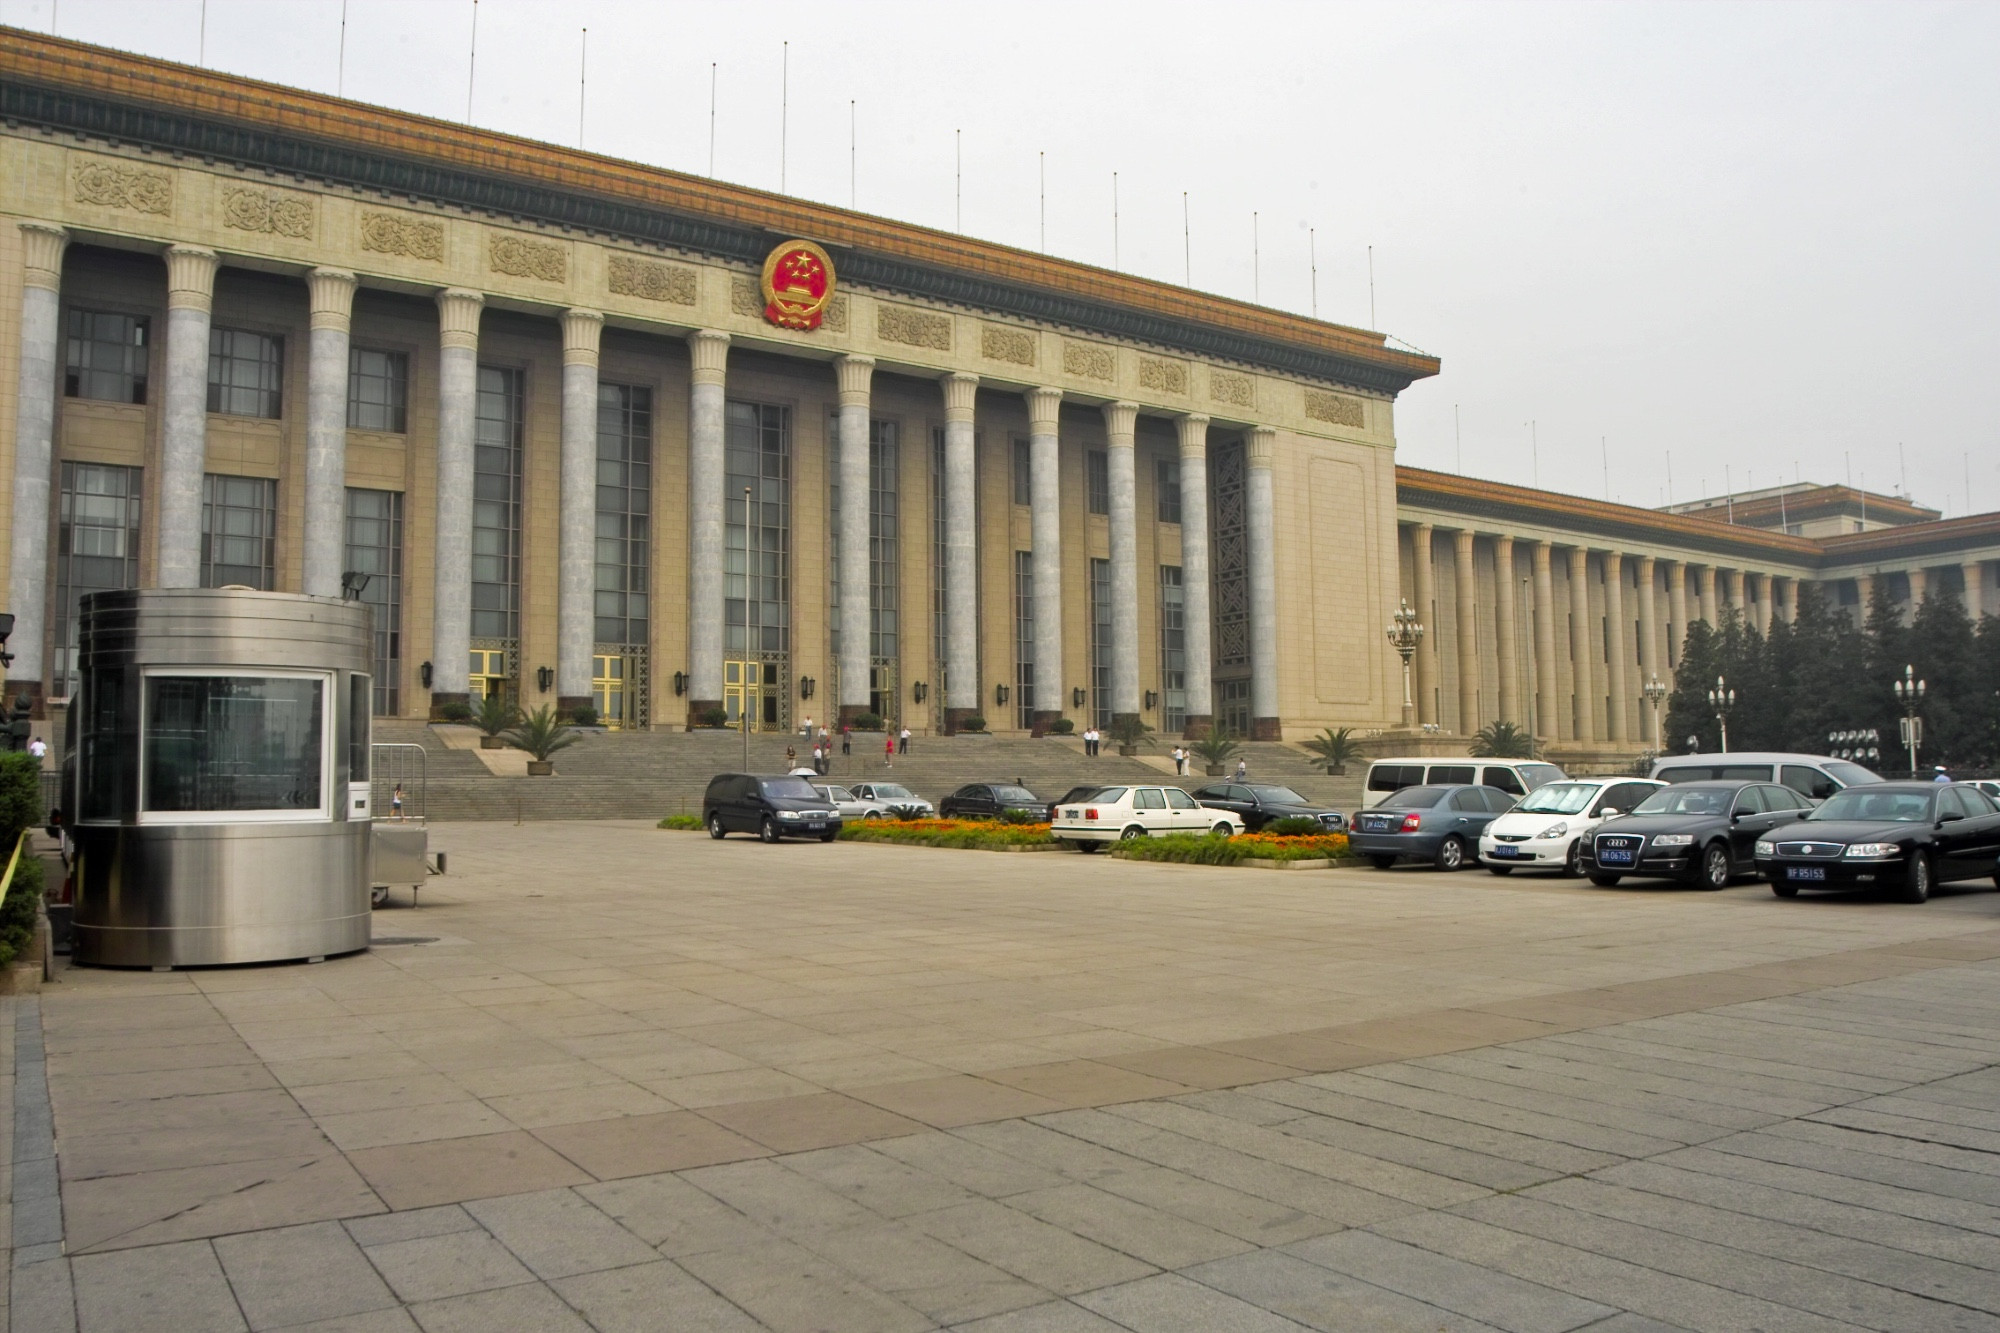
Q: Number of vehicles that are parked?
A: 14